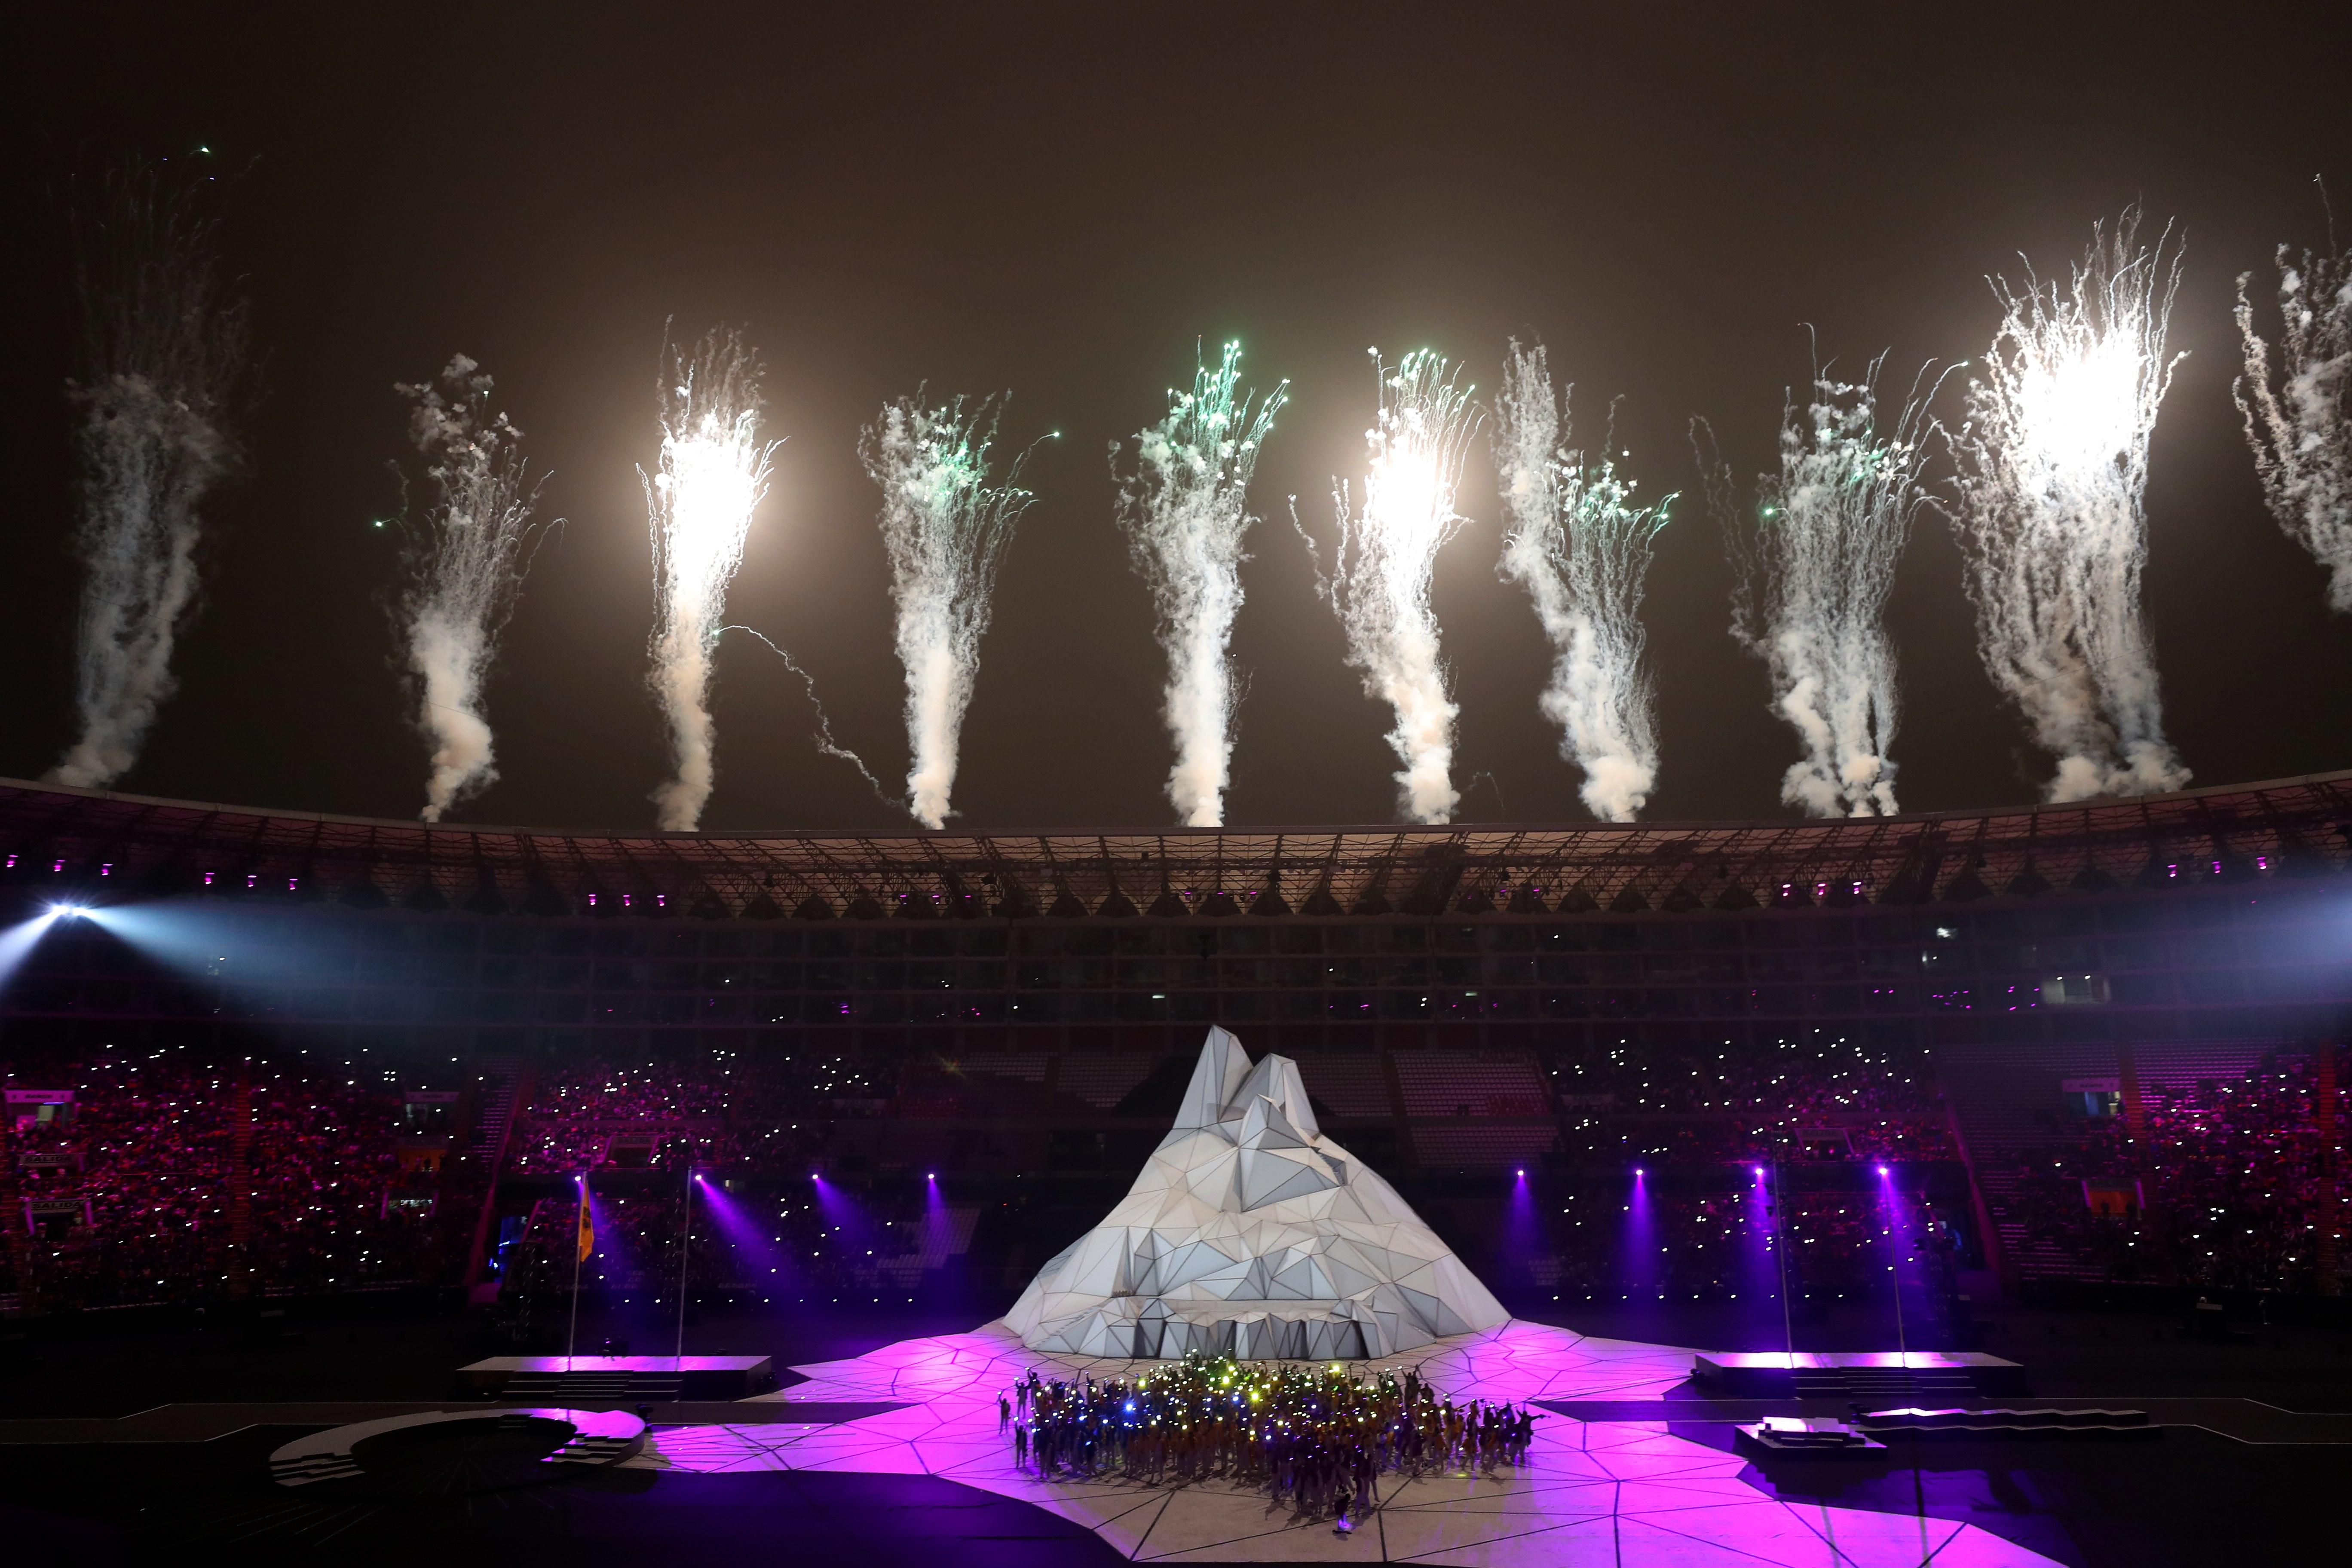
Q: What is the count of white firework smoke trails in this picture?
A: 10